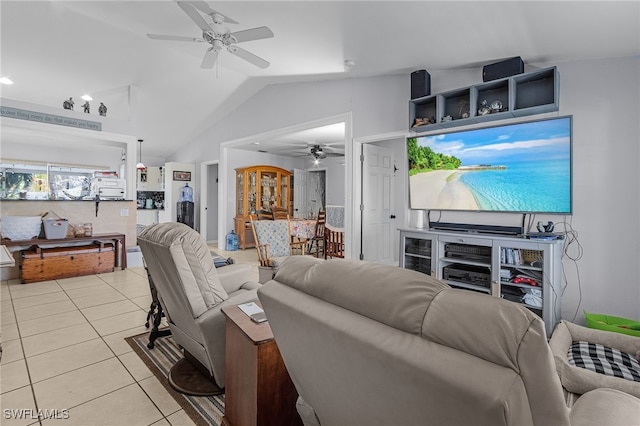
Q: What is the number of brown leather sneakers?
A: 0